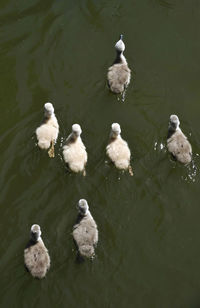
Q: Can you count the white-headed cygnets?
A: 7